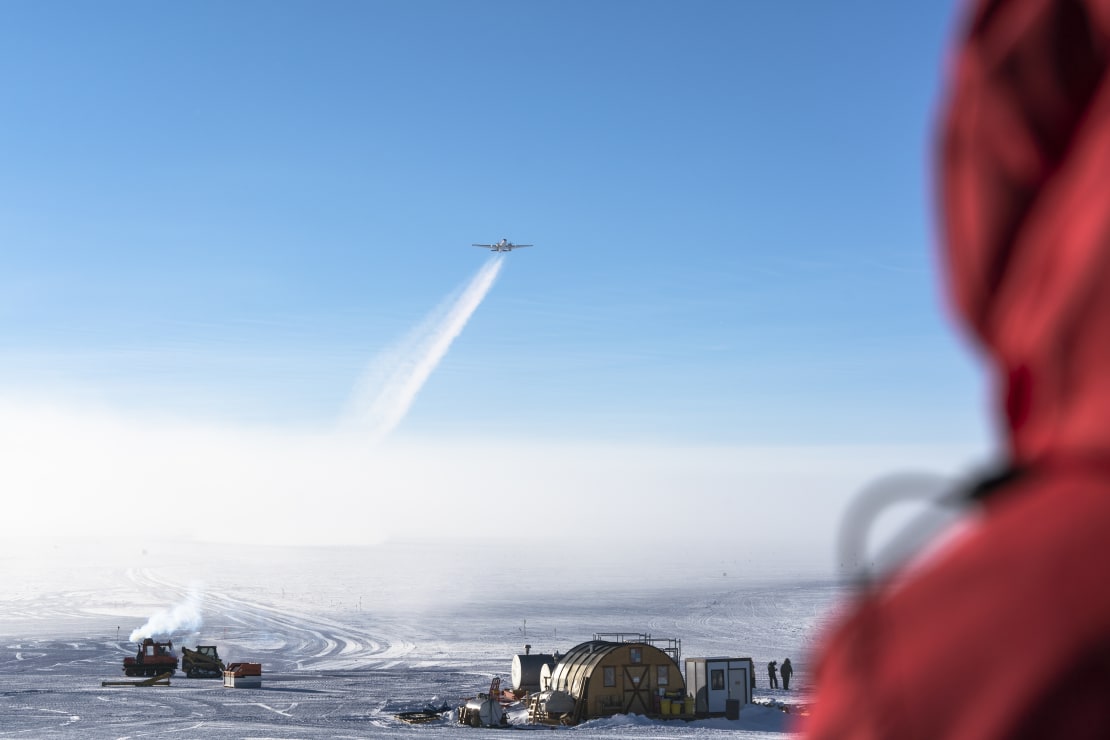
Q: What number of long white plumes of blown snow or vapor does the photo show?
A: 1